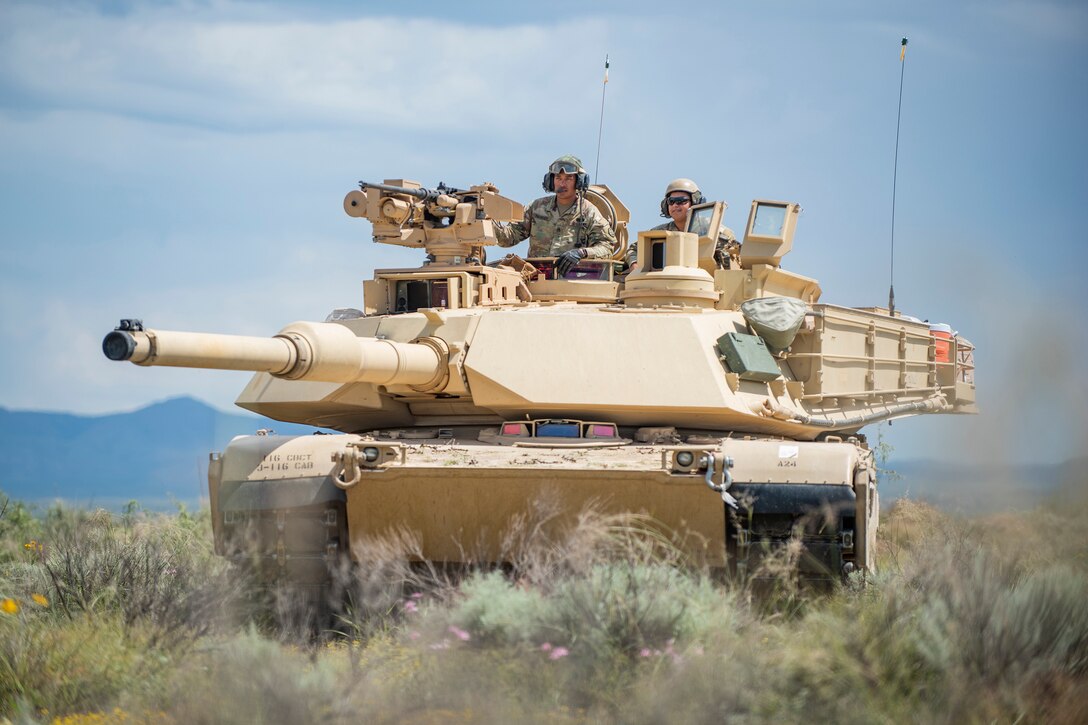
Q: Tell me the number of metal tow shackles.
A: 2